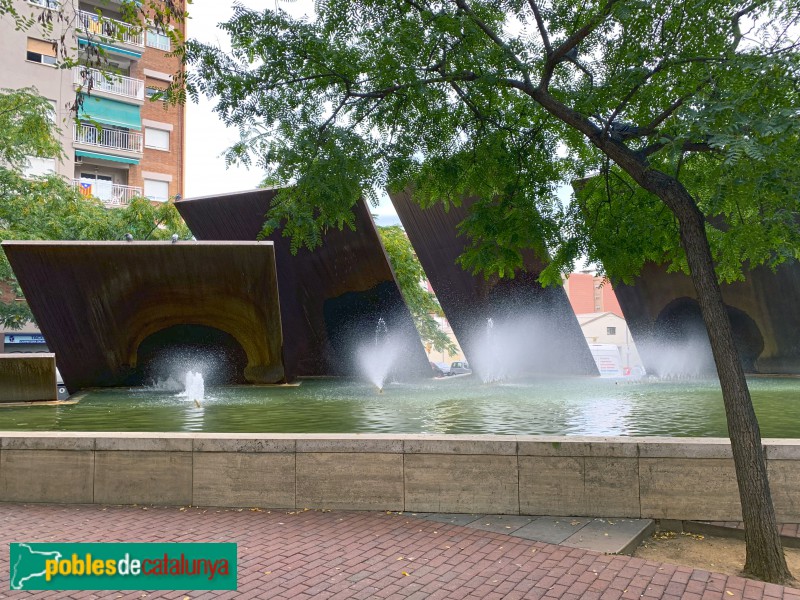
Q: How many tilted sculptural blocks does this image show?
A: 4